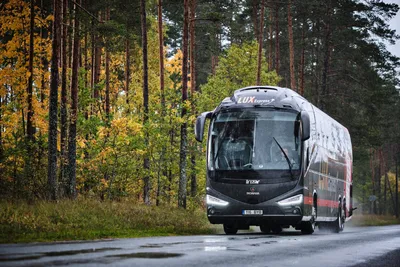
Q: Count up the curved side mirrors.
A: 2